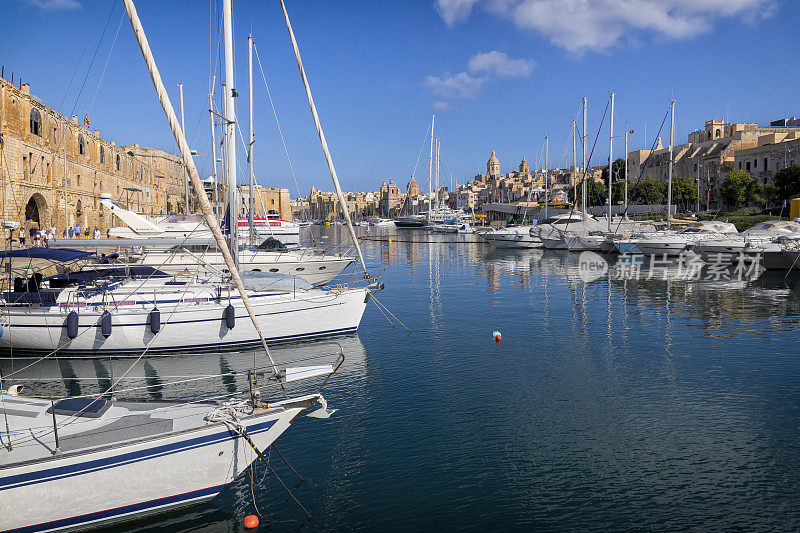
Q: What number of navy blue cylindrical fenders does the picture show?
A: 4